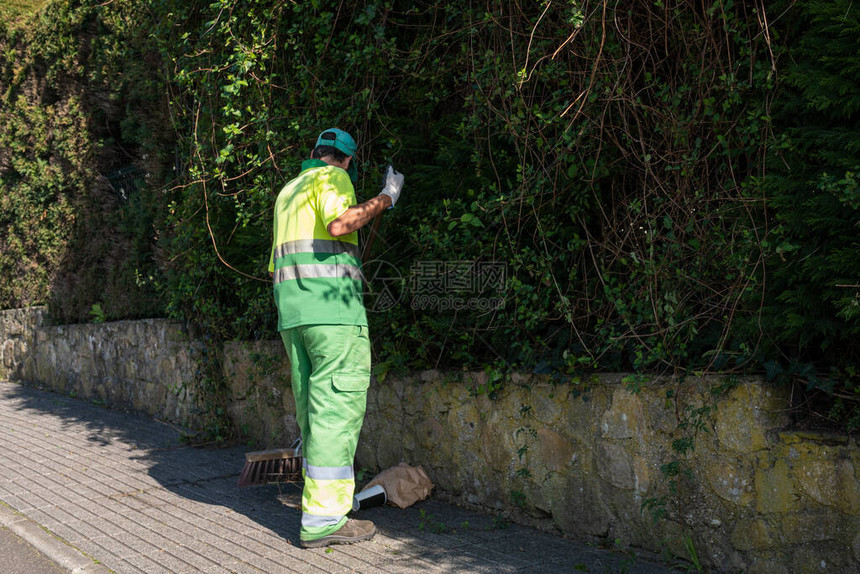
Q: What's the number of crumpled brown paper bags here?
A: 1